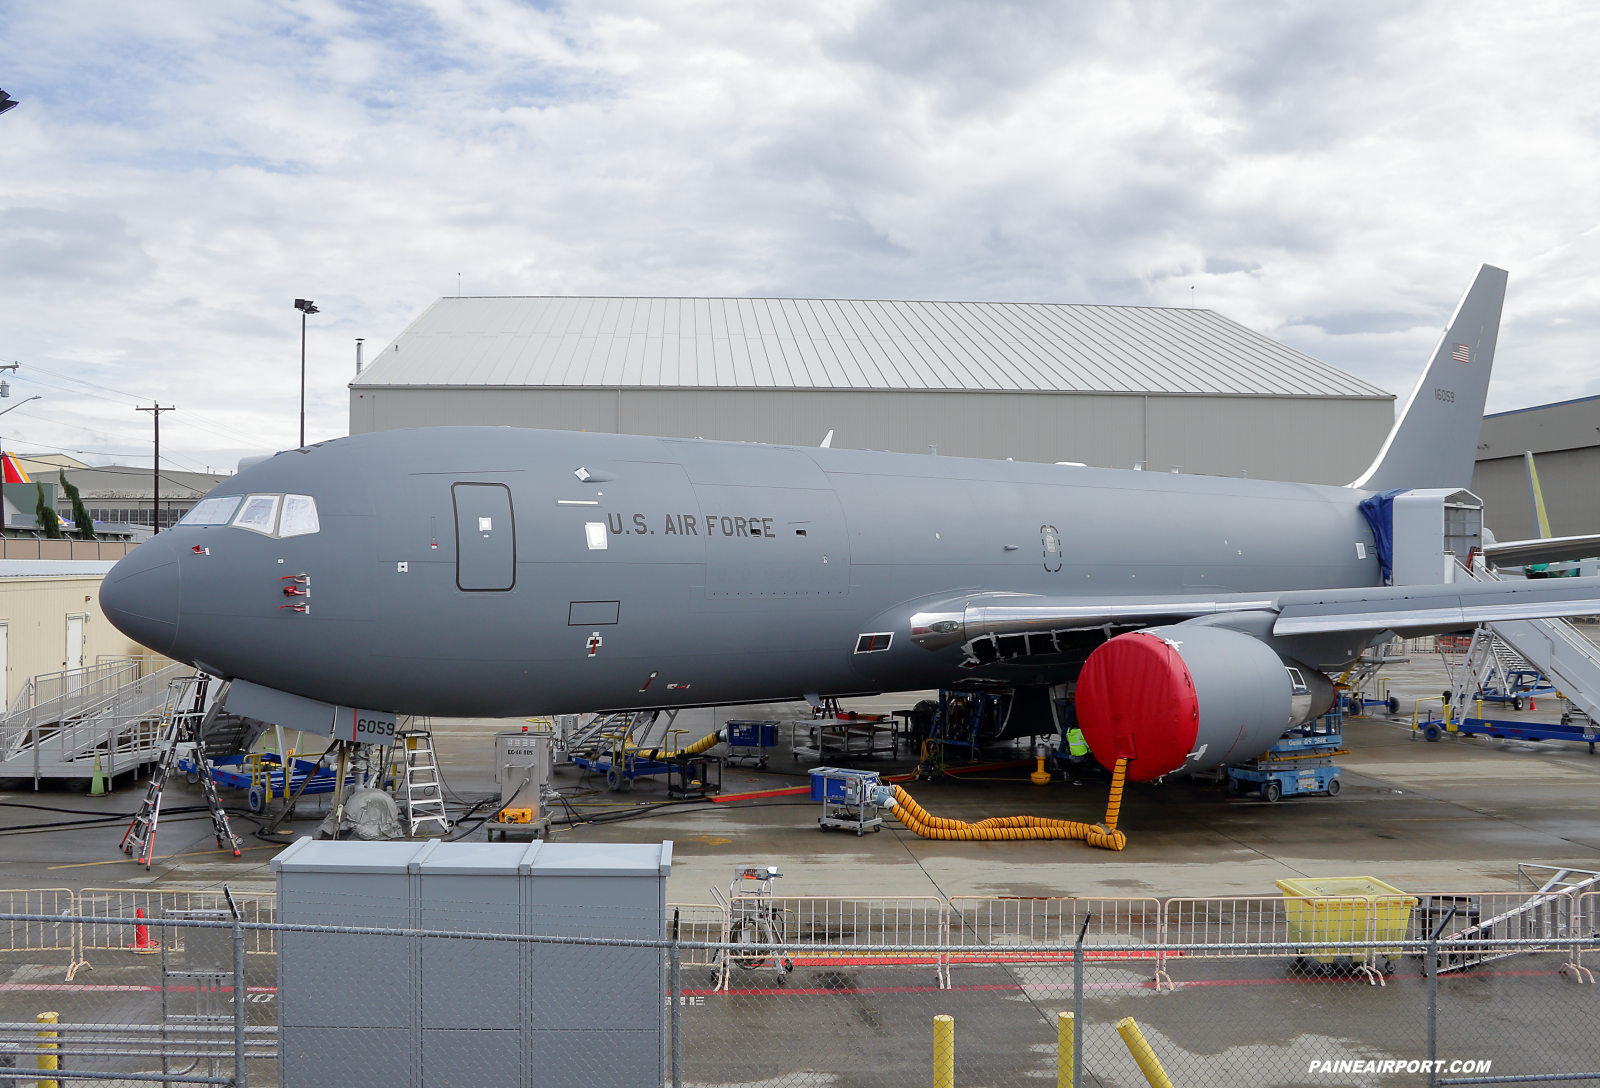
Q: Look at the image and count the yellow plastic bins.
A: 1